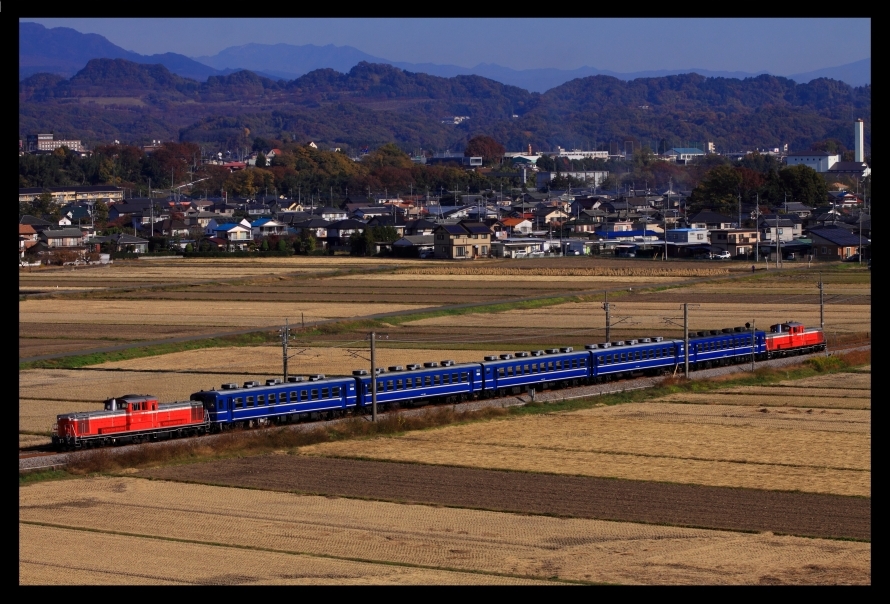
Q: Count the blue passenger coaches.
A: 5